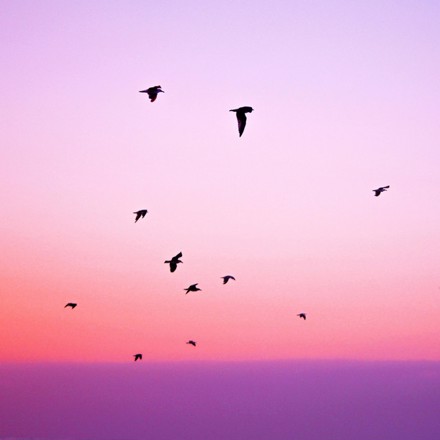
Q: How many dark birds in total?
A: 11